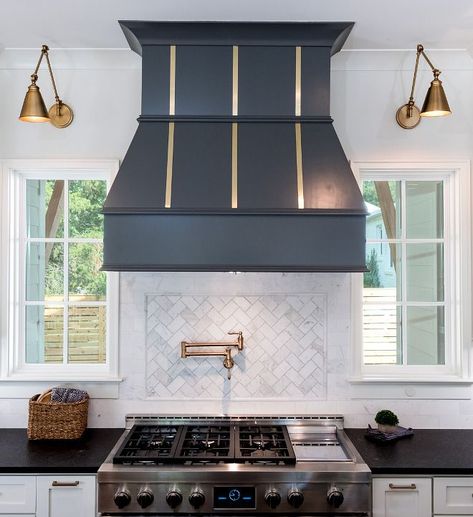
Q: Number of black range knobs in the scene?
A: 7